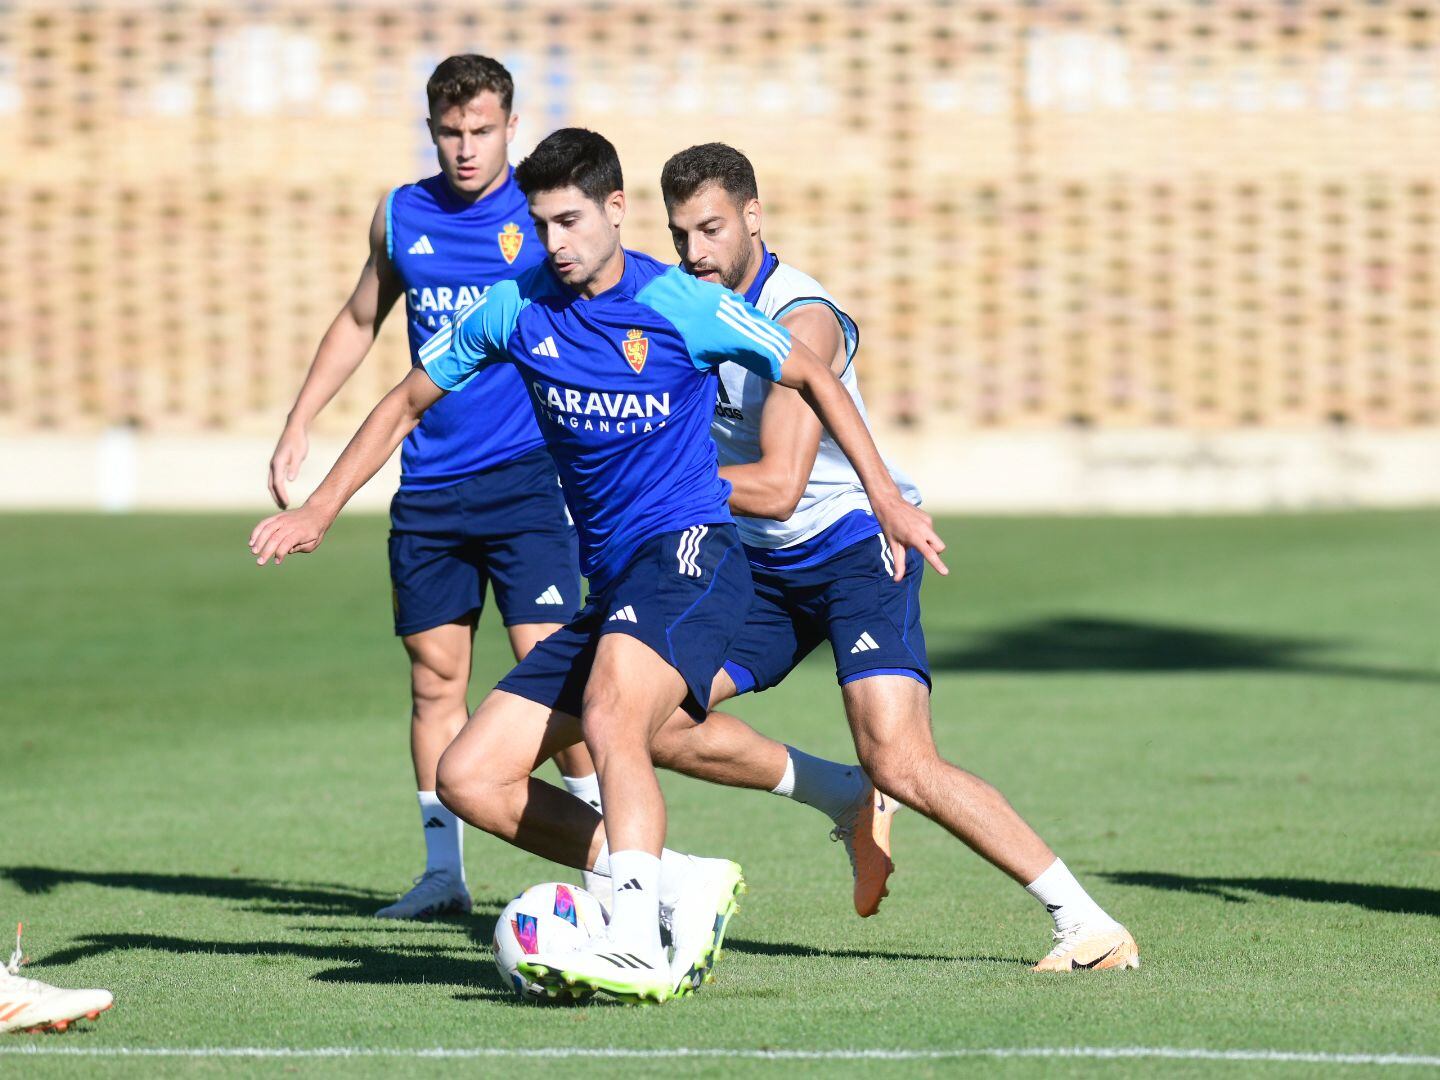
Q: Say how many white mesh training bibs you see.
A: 1